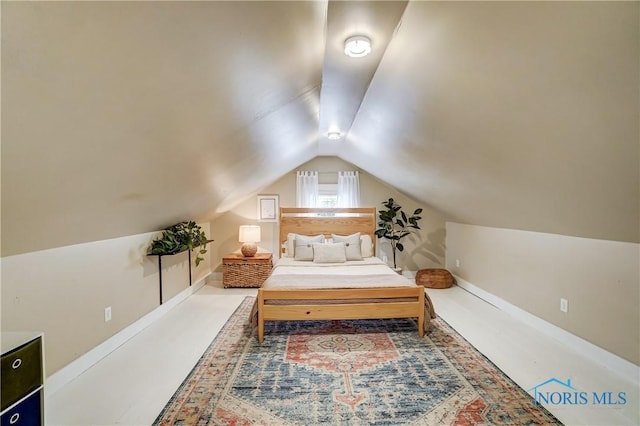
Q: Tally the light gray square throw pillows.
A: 2